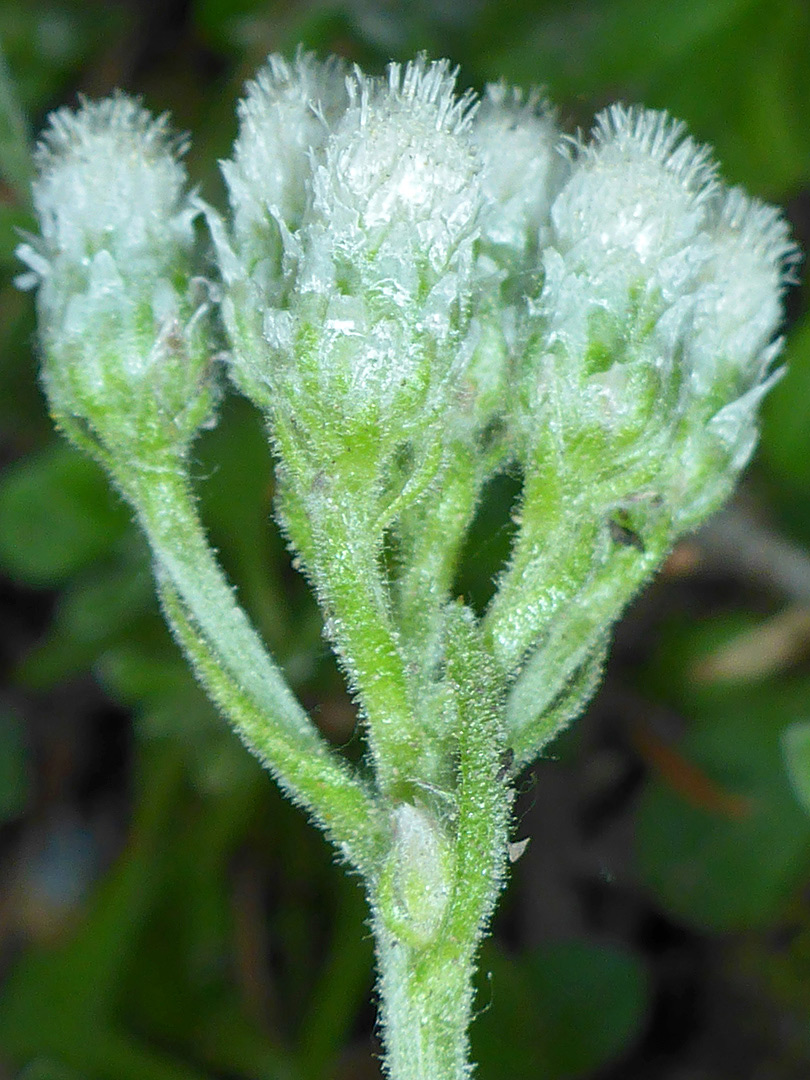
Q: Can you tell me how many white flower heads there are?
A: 6